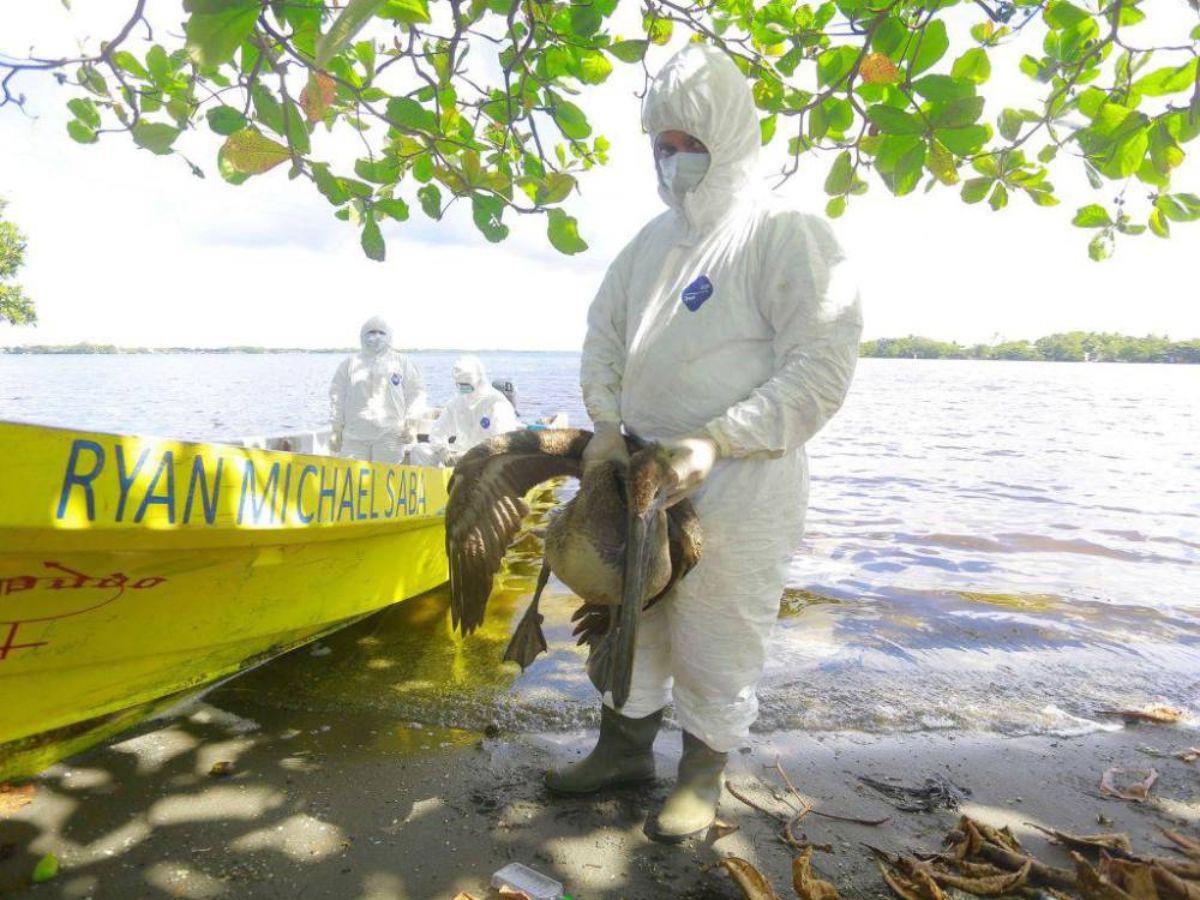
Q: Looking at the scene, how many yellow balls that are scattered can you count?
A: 0